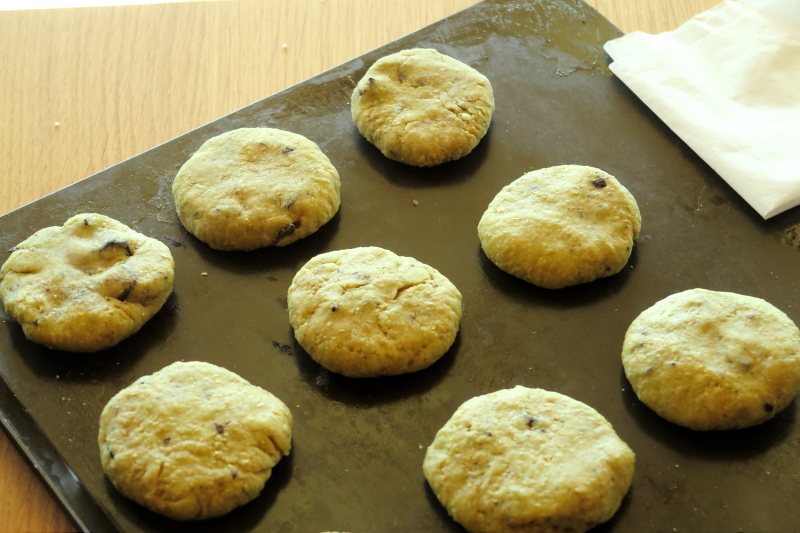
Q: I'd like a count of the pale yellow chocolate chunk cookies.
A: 8